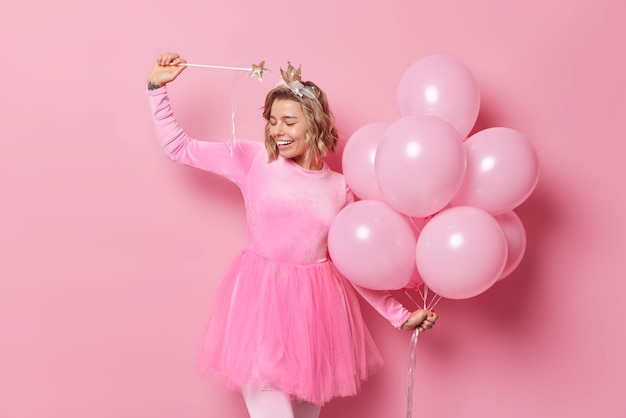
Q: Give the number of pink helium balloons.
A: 7